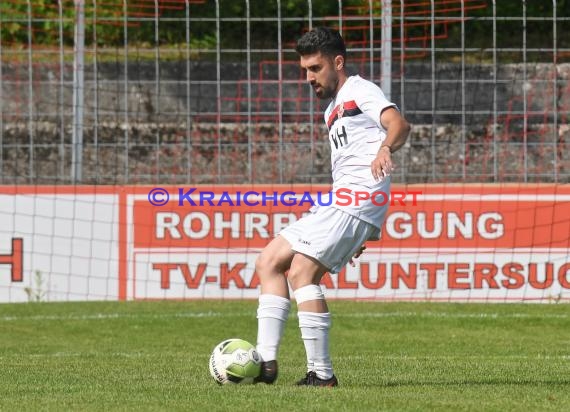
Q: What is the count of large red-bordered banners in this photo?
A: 2